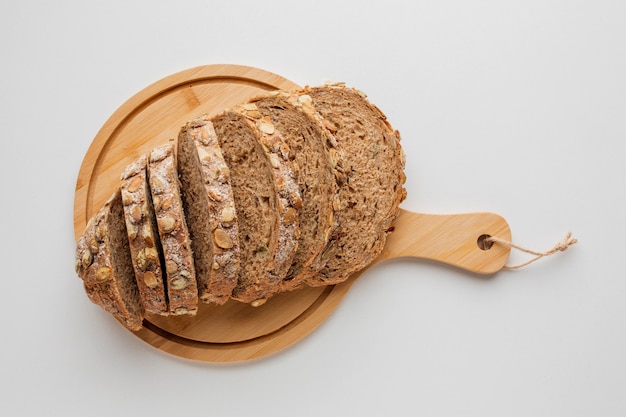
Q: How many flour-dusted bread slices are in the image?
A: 7